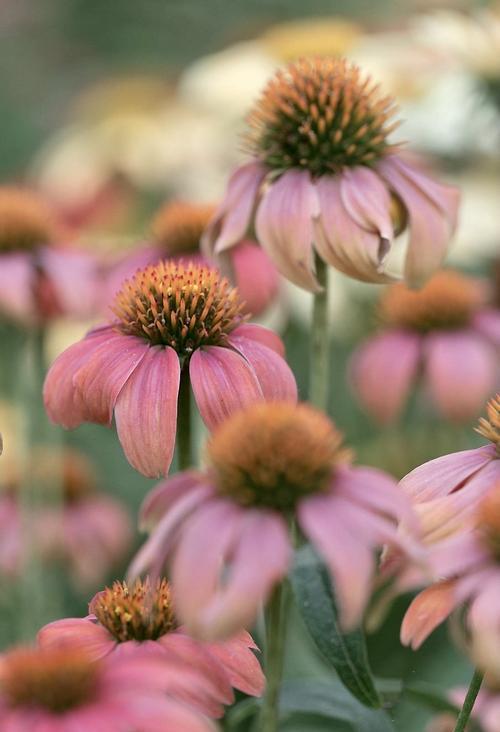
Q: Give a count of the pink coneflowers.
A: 11